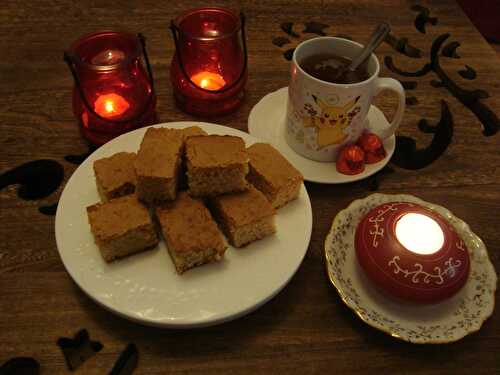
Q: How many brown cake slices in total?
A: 8